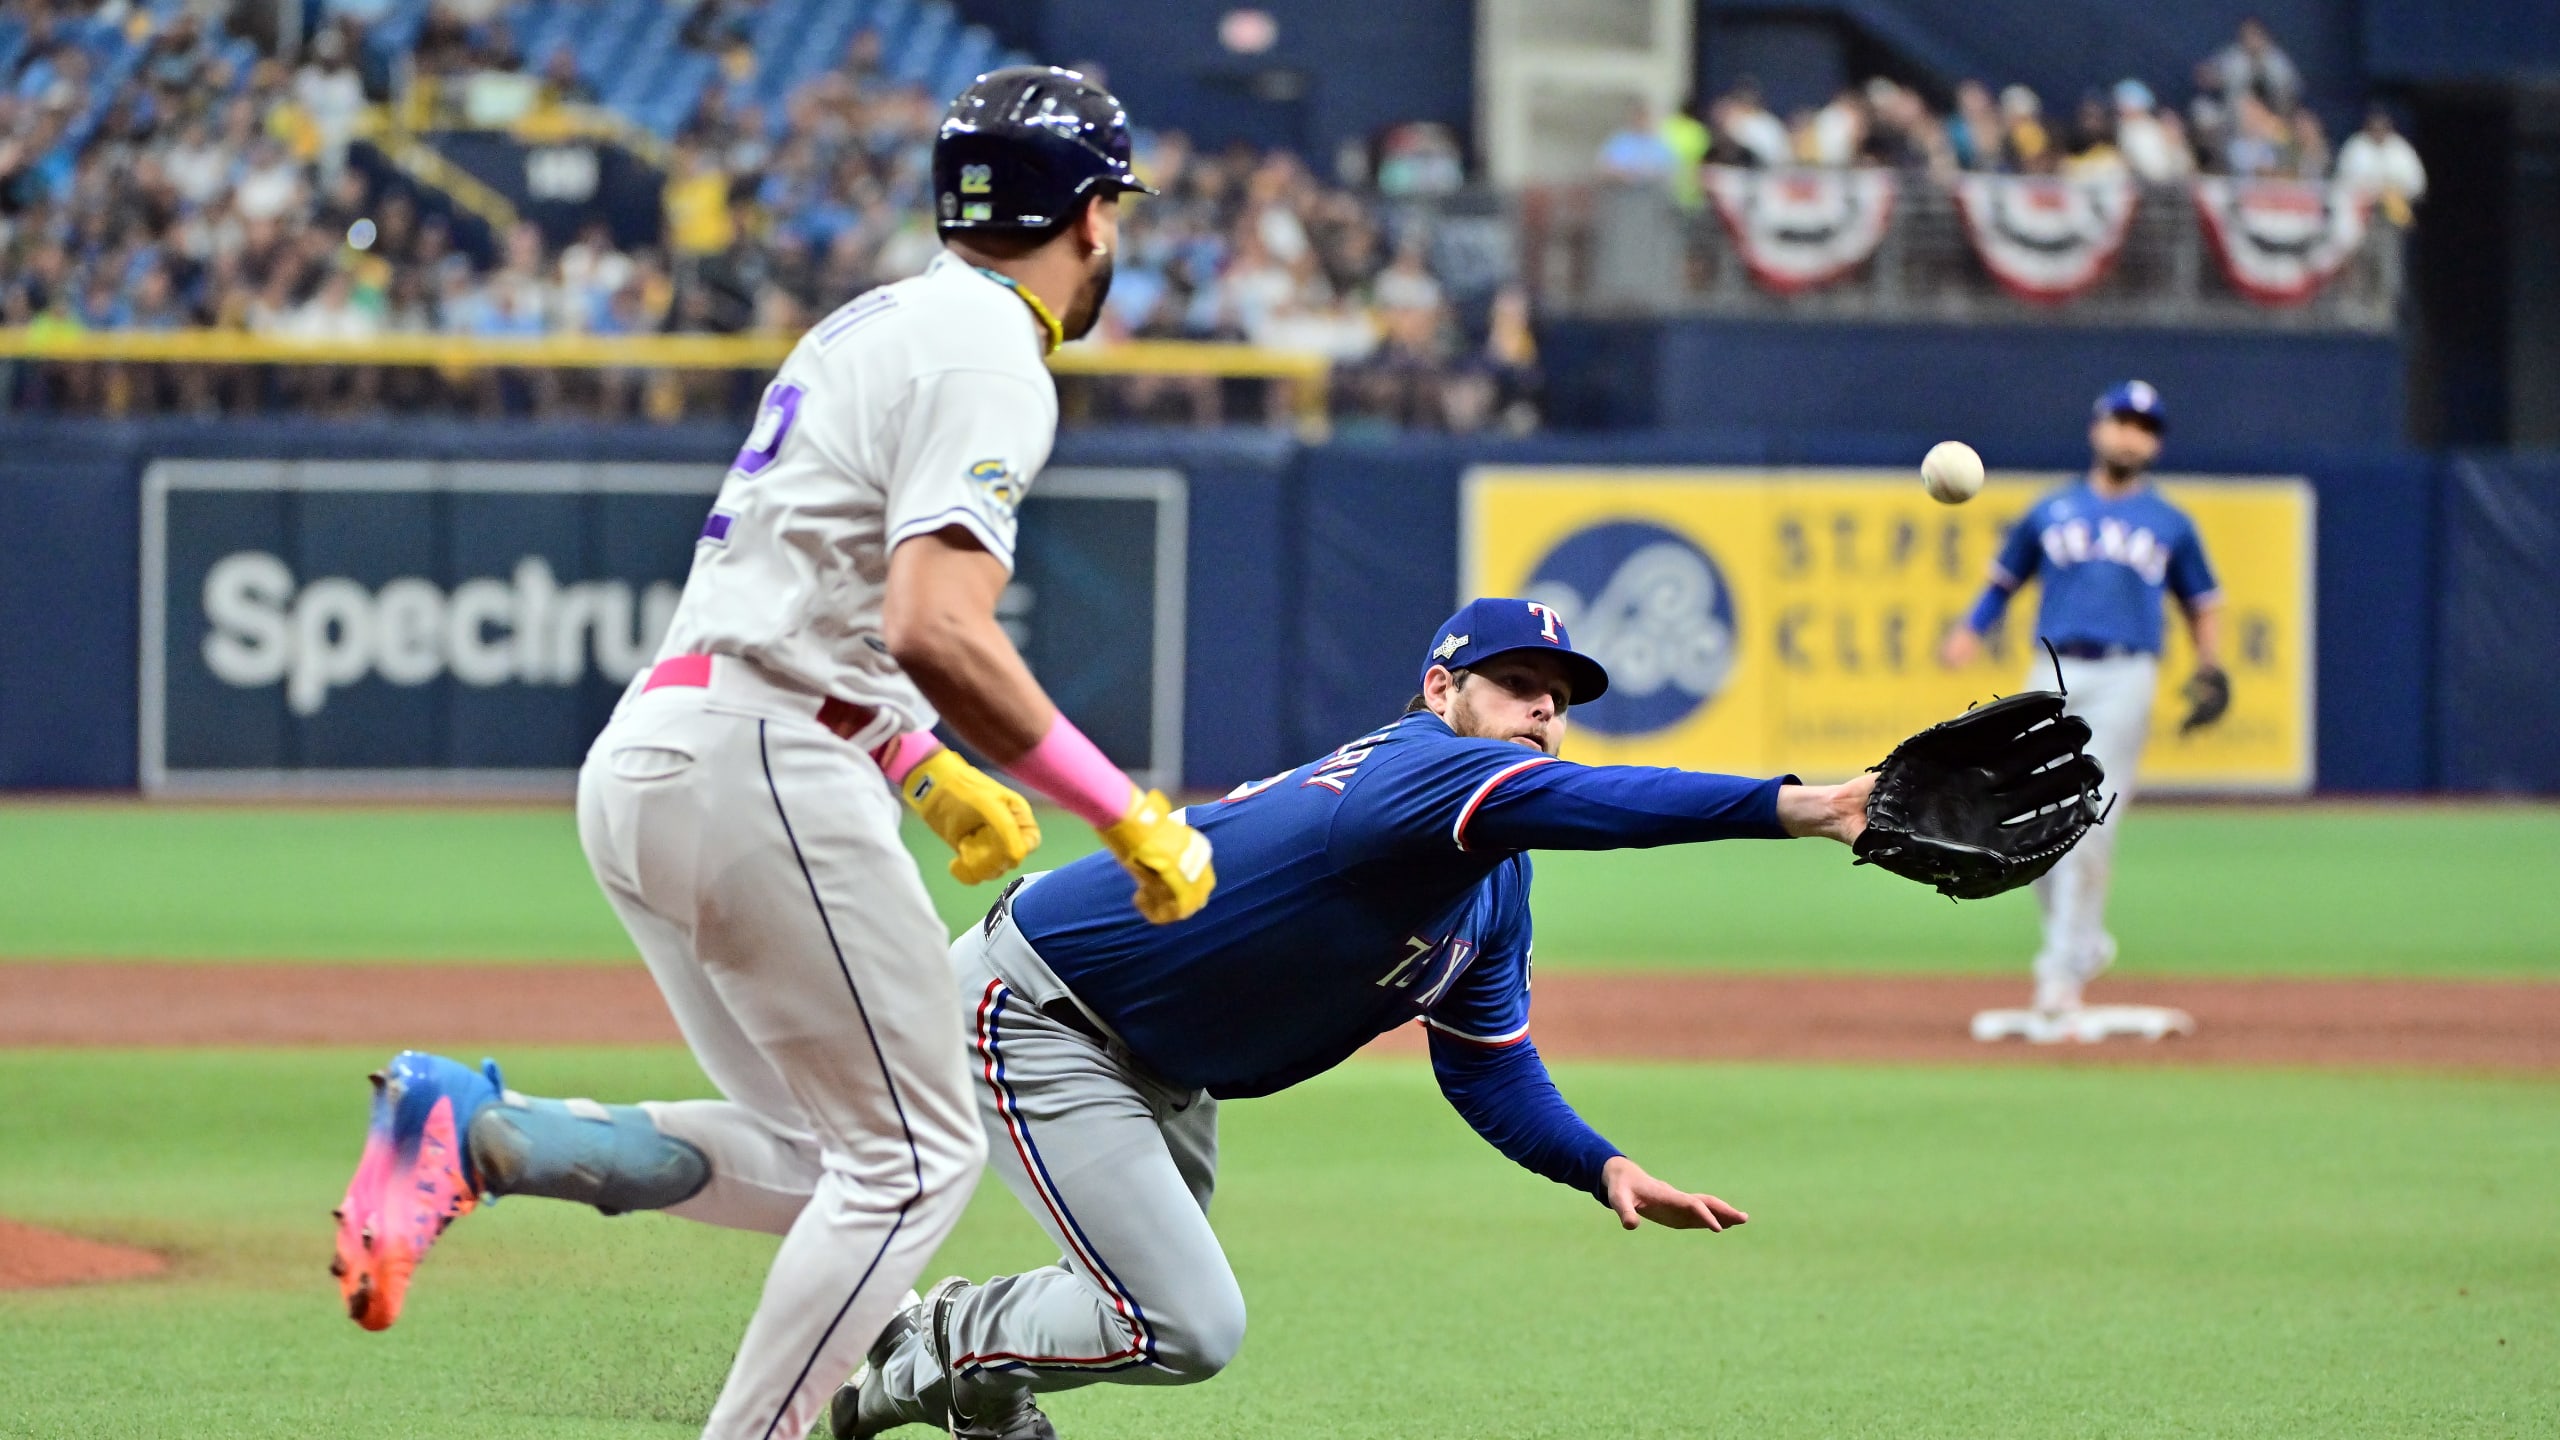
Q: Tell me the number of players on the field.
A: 3